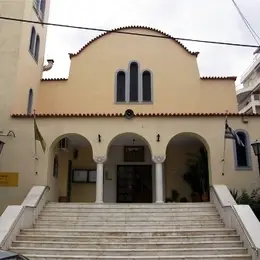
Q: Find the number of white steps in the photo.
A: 11